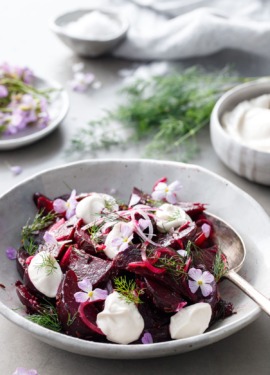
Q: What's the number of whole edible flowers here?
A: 5